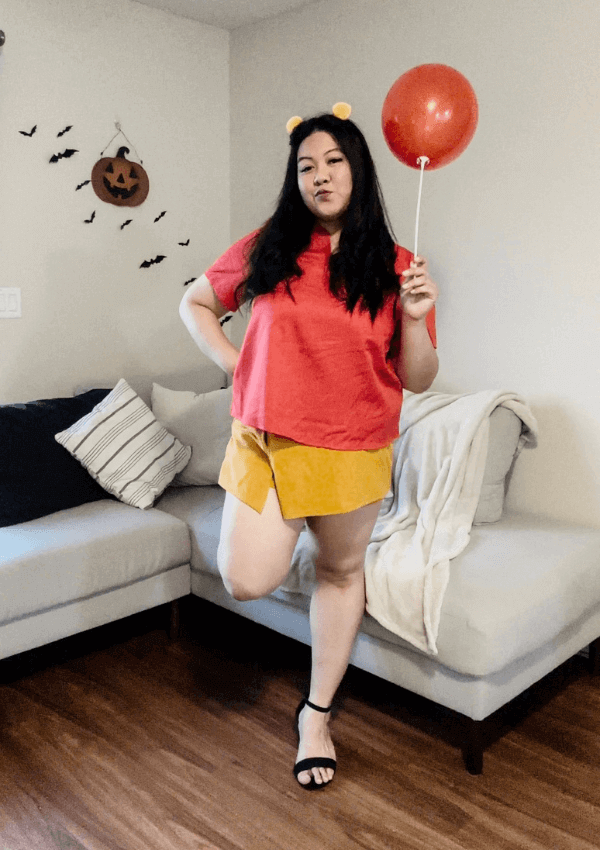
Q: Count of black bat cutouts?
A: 11